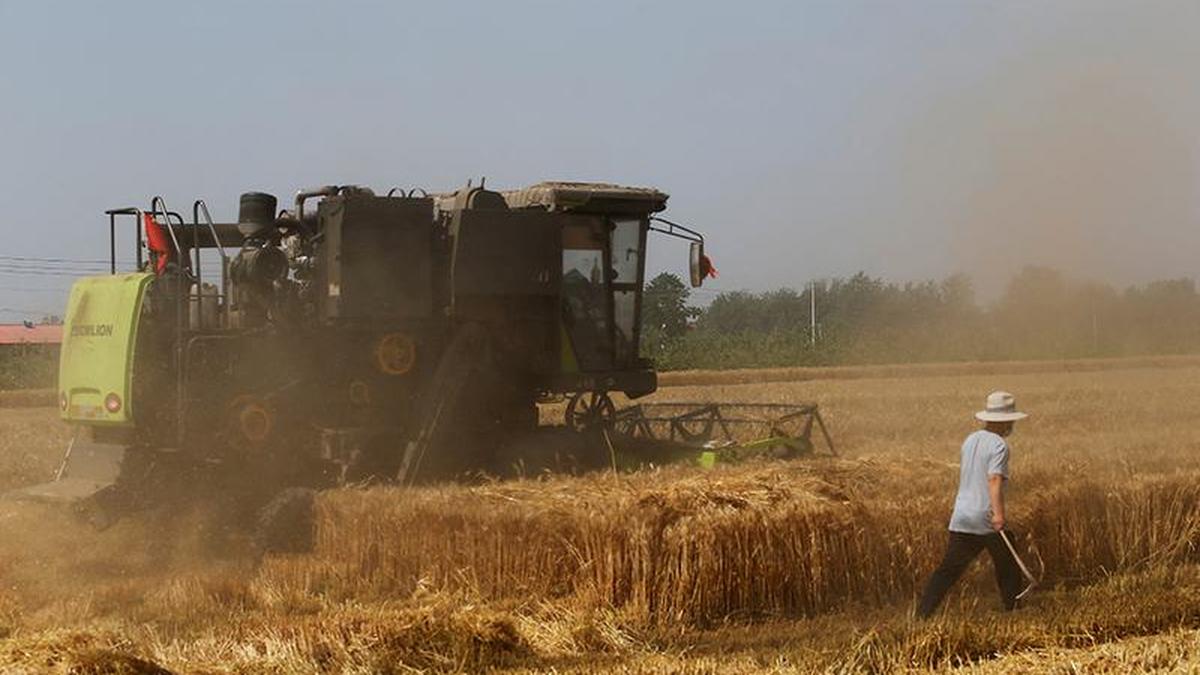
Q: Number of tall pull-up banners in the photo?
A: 0